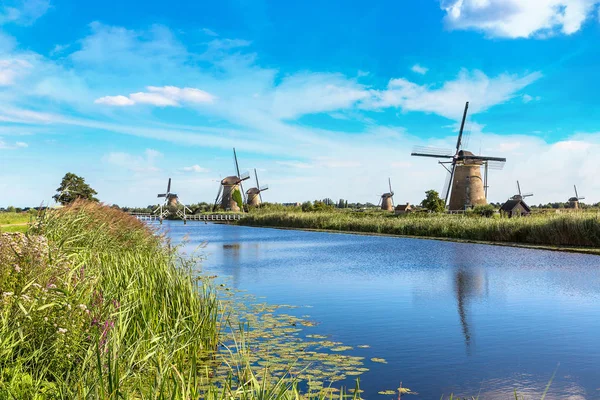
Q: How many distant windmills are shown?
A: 6